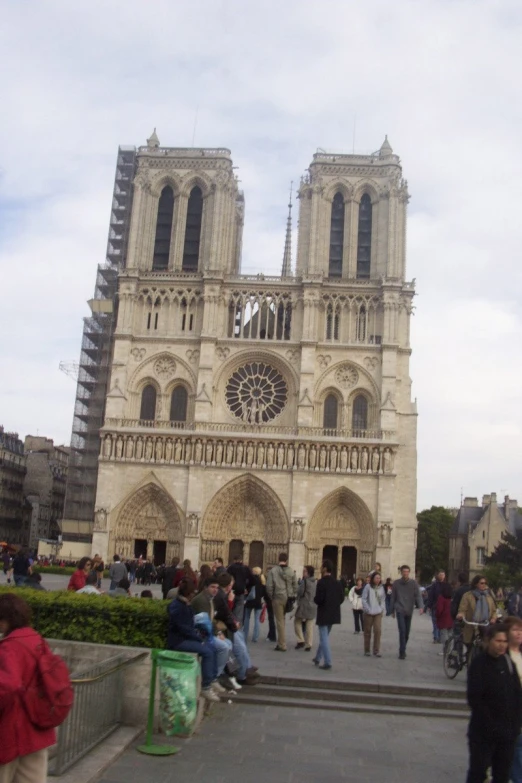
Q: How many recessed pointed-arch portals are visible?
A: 3